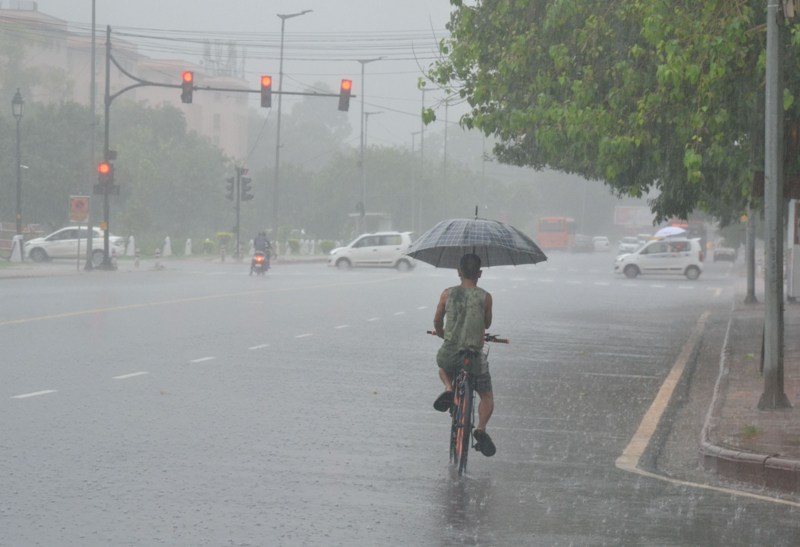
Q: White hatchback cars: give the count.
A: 2